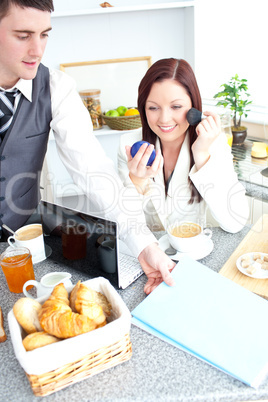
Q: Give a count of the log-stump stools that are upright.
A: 0